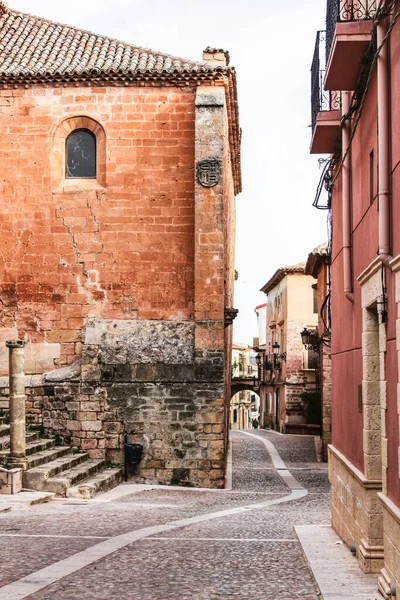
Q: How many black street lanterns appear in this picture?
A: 3